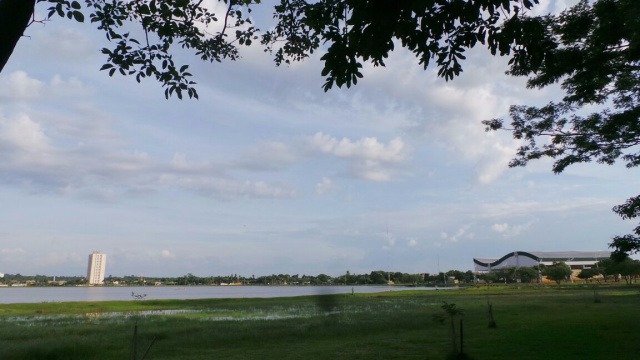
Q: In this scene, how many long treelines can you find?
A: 1